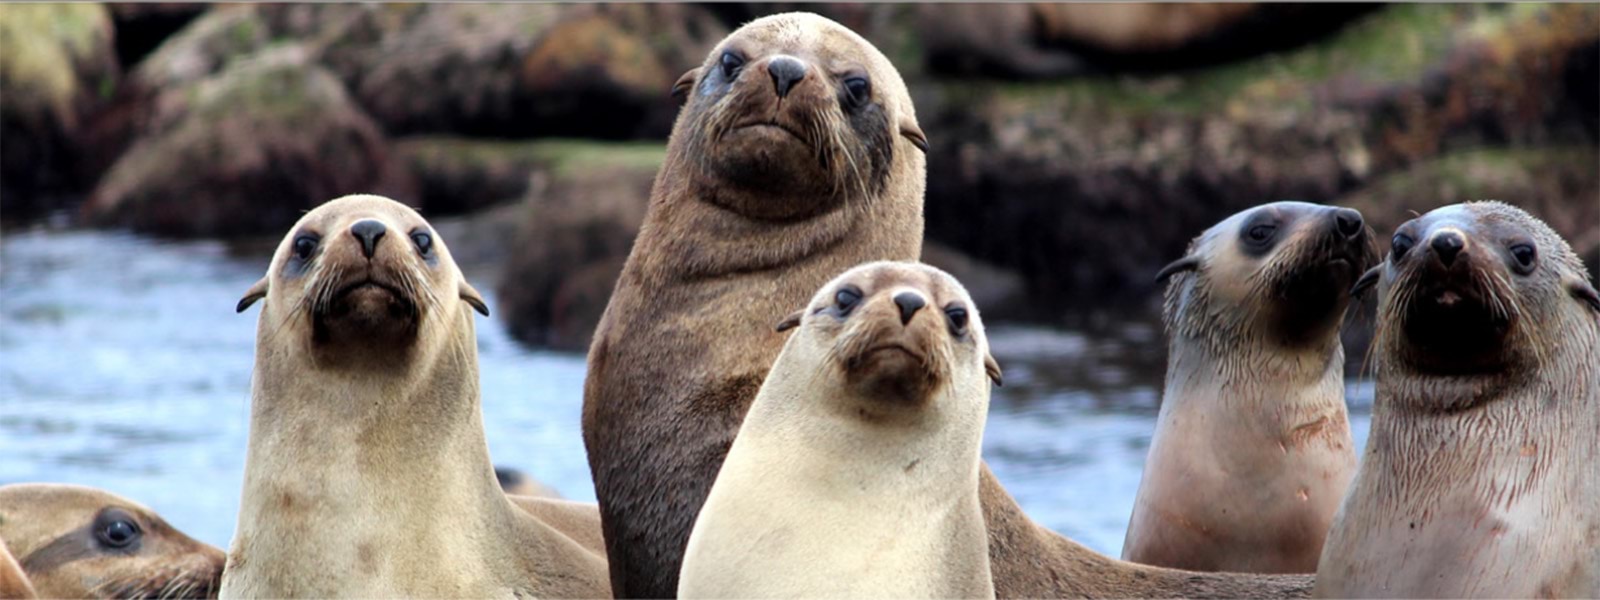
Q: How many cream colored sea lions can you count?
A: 2